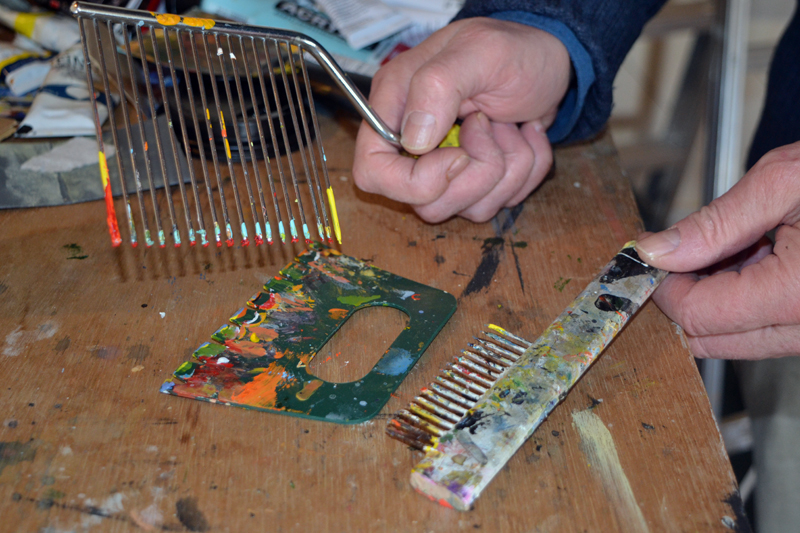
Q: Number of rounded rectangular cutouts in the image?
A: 1